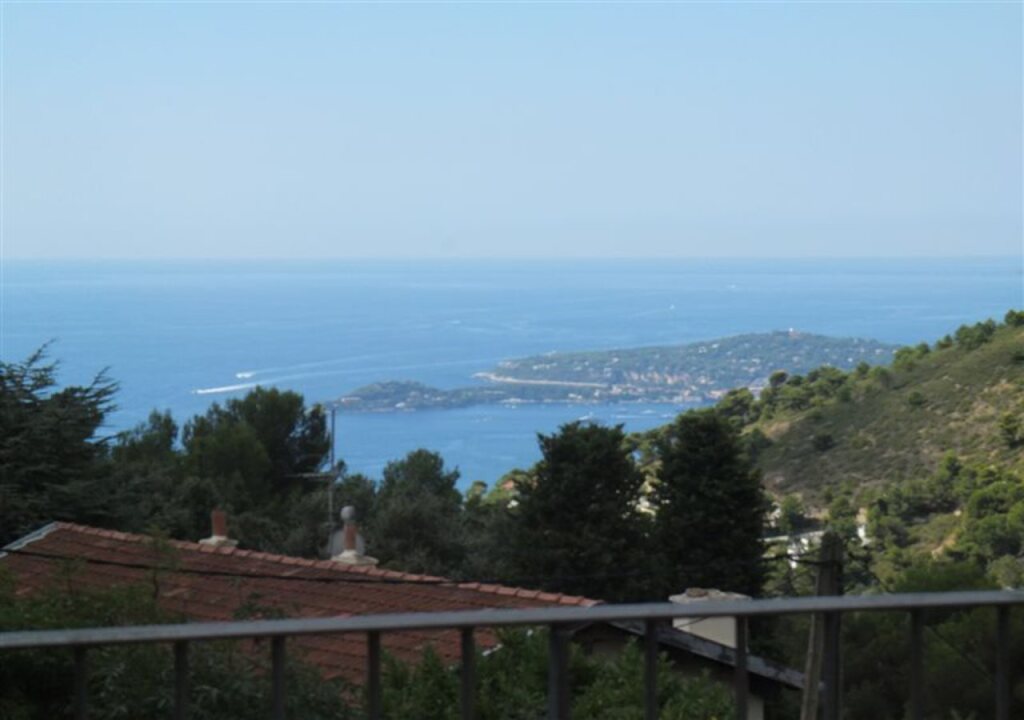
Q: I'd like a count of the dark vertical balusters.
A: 11